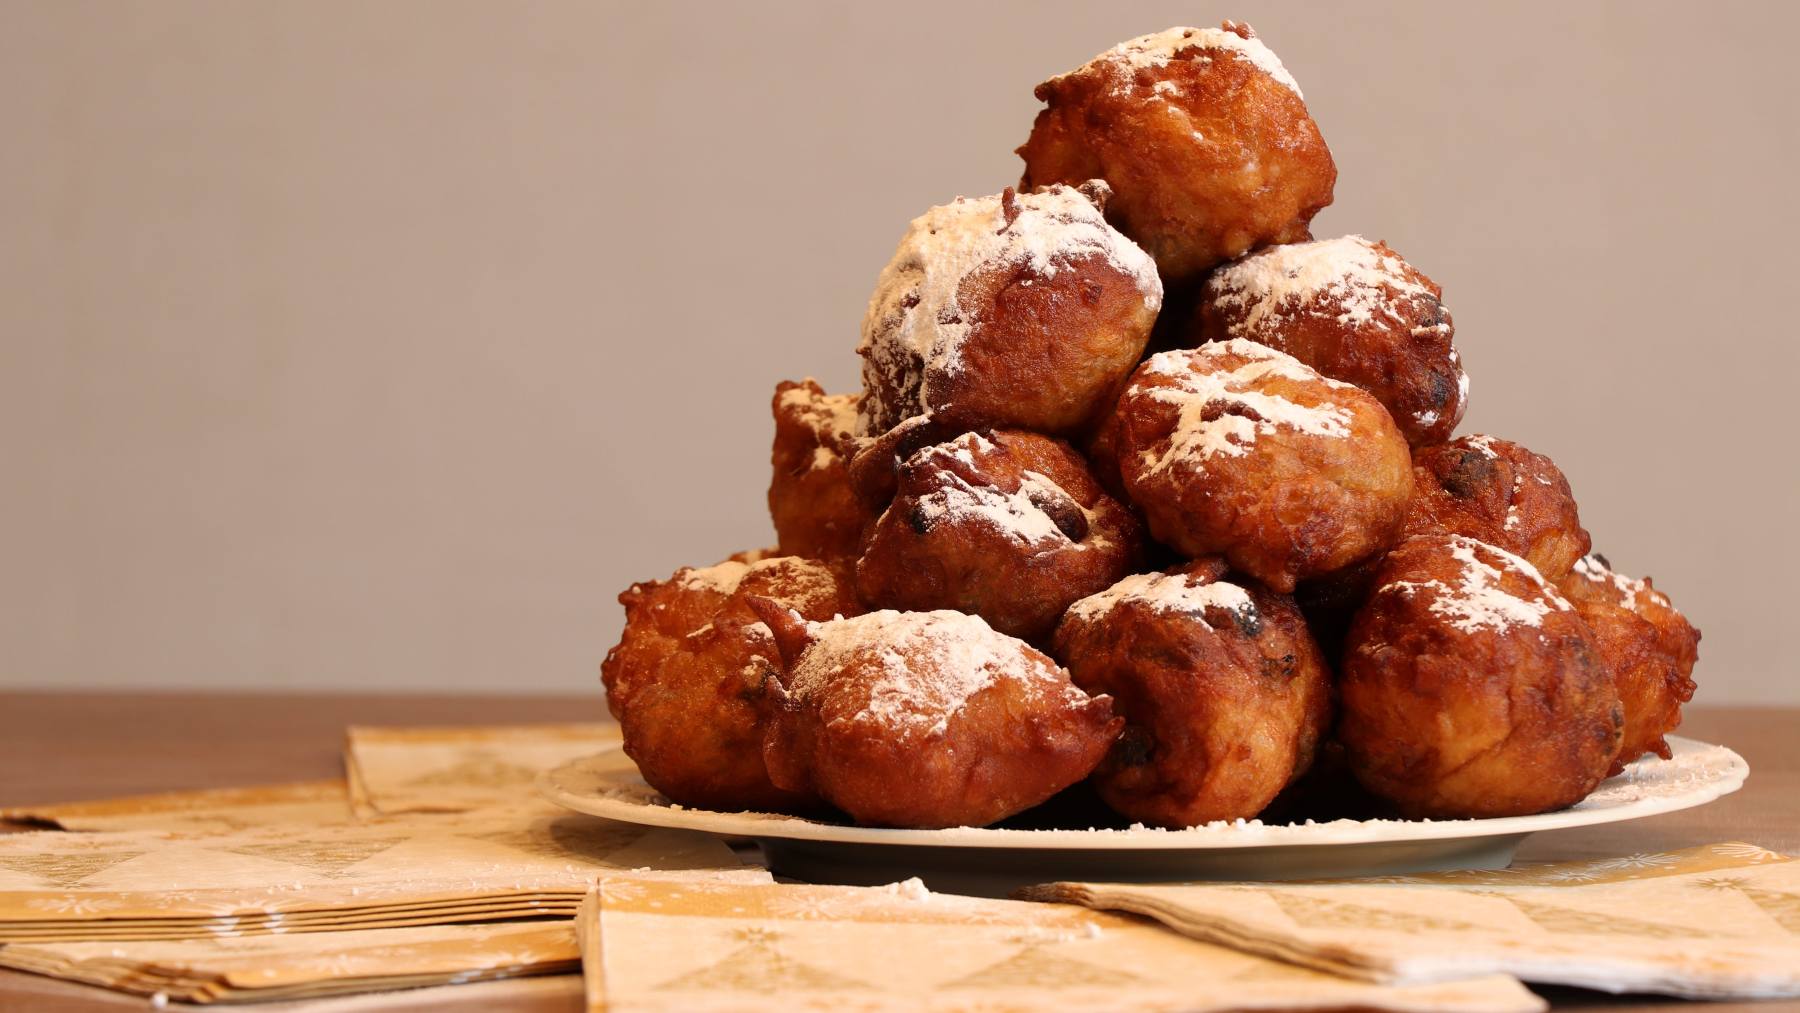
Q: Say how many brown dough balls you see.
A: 12